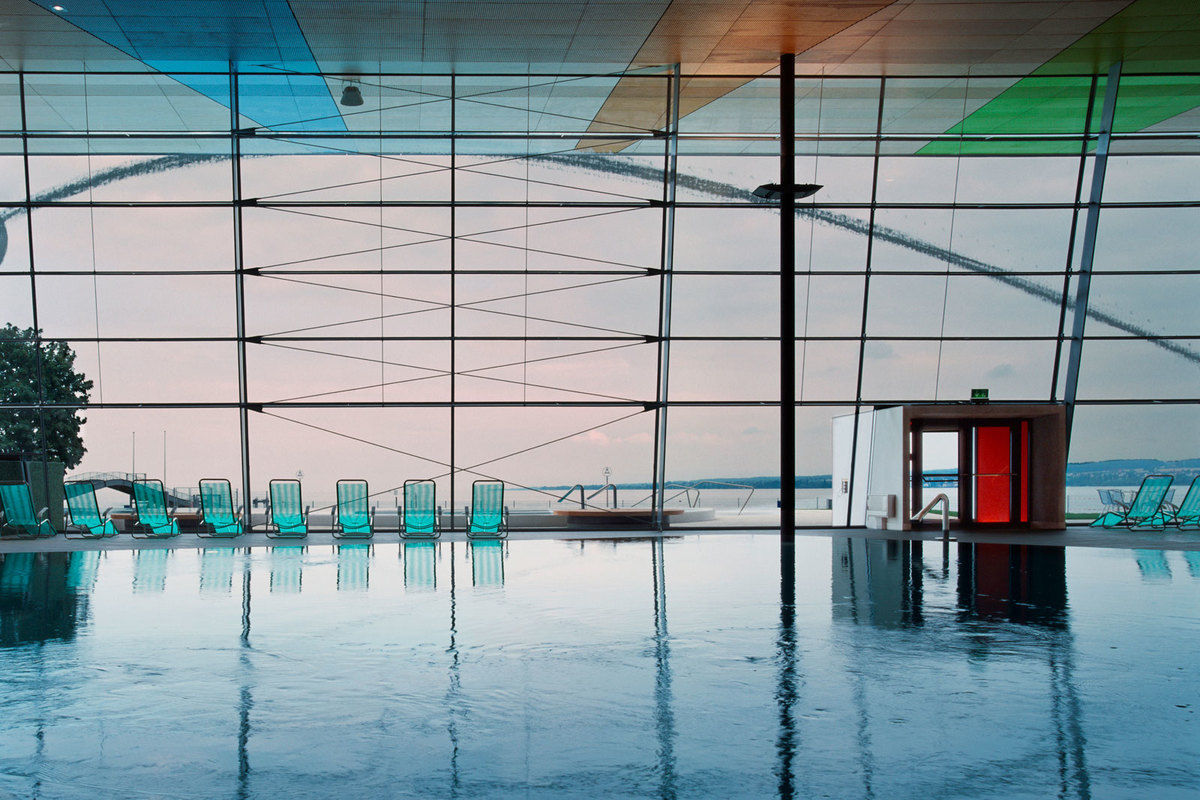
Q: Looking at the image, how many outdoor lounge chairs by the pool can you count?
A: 10